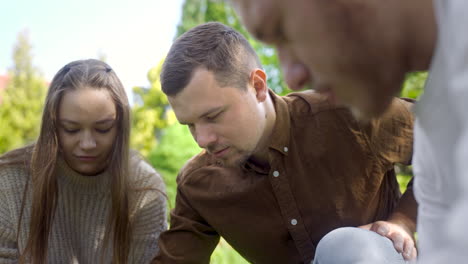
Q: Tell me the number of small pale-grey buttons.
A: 3